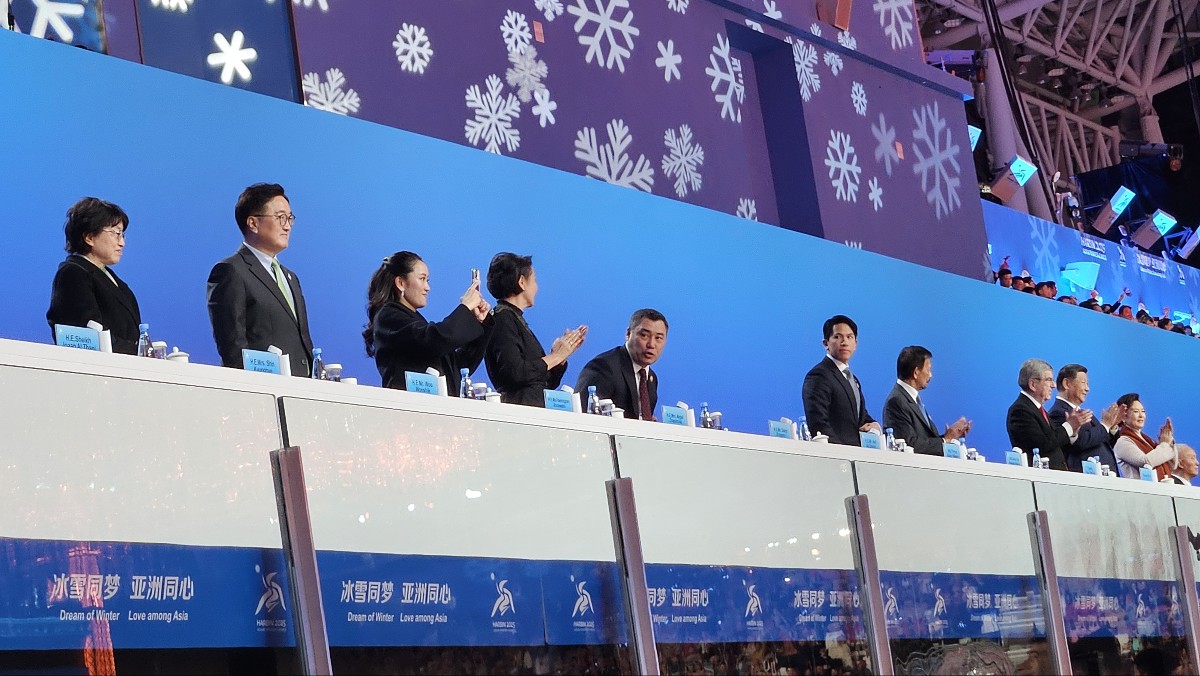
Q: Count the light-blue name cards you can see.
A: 11